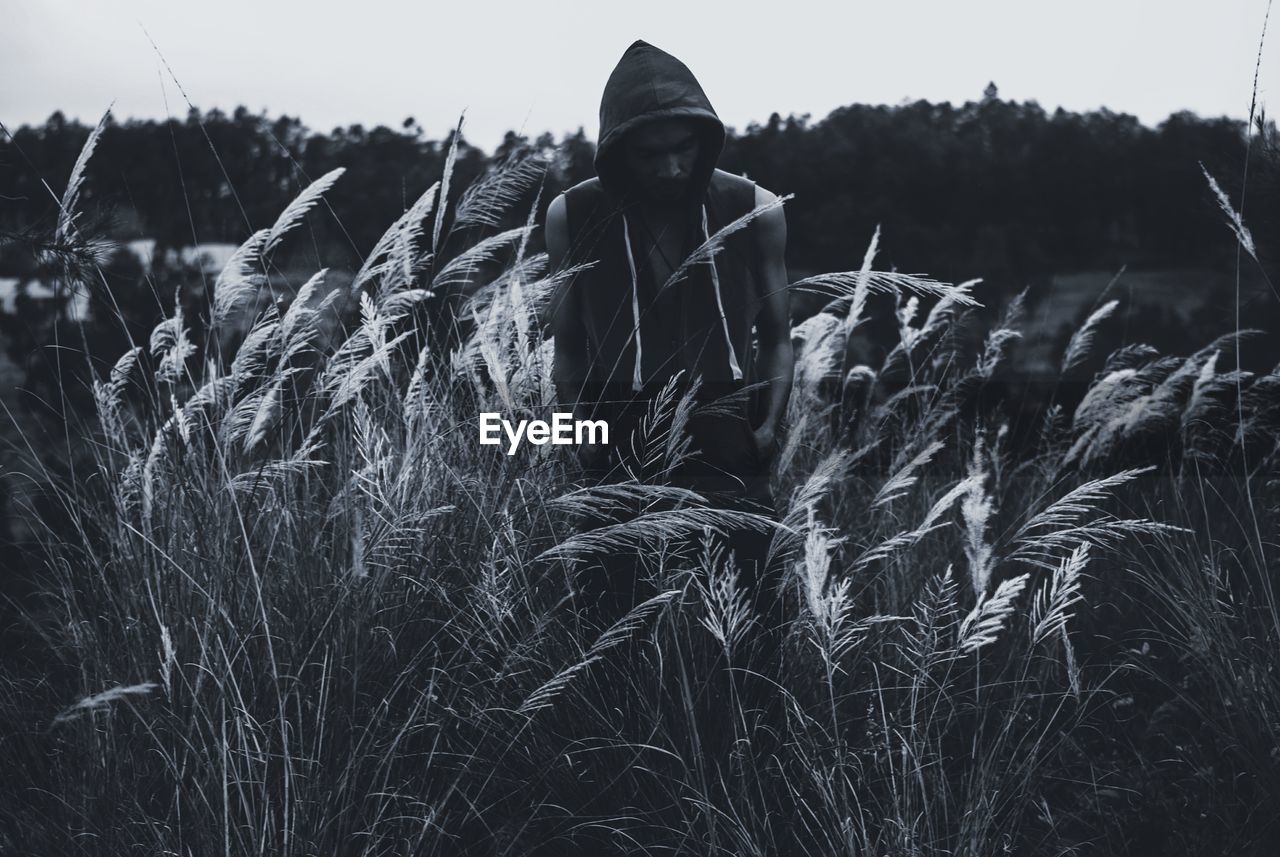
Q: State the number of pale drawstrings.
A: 2